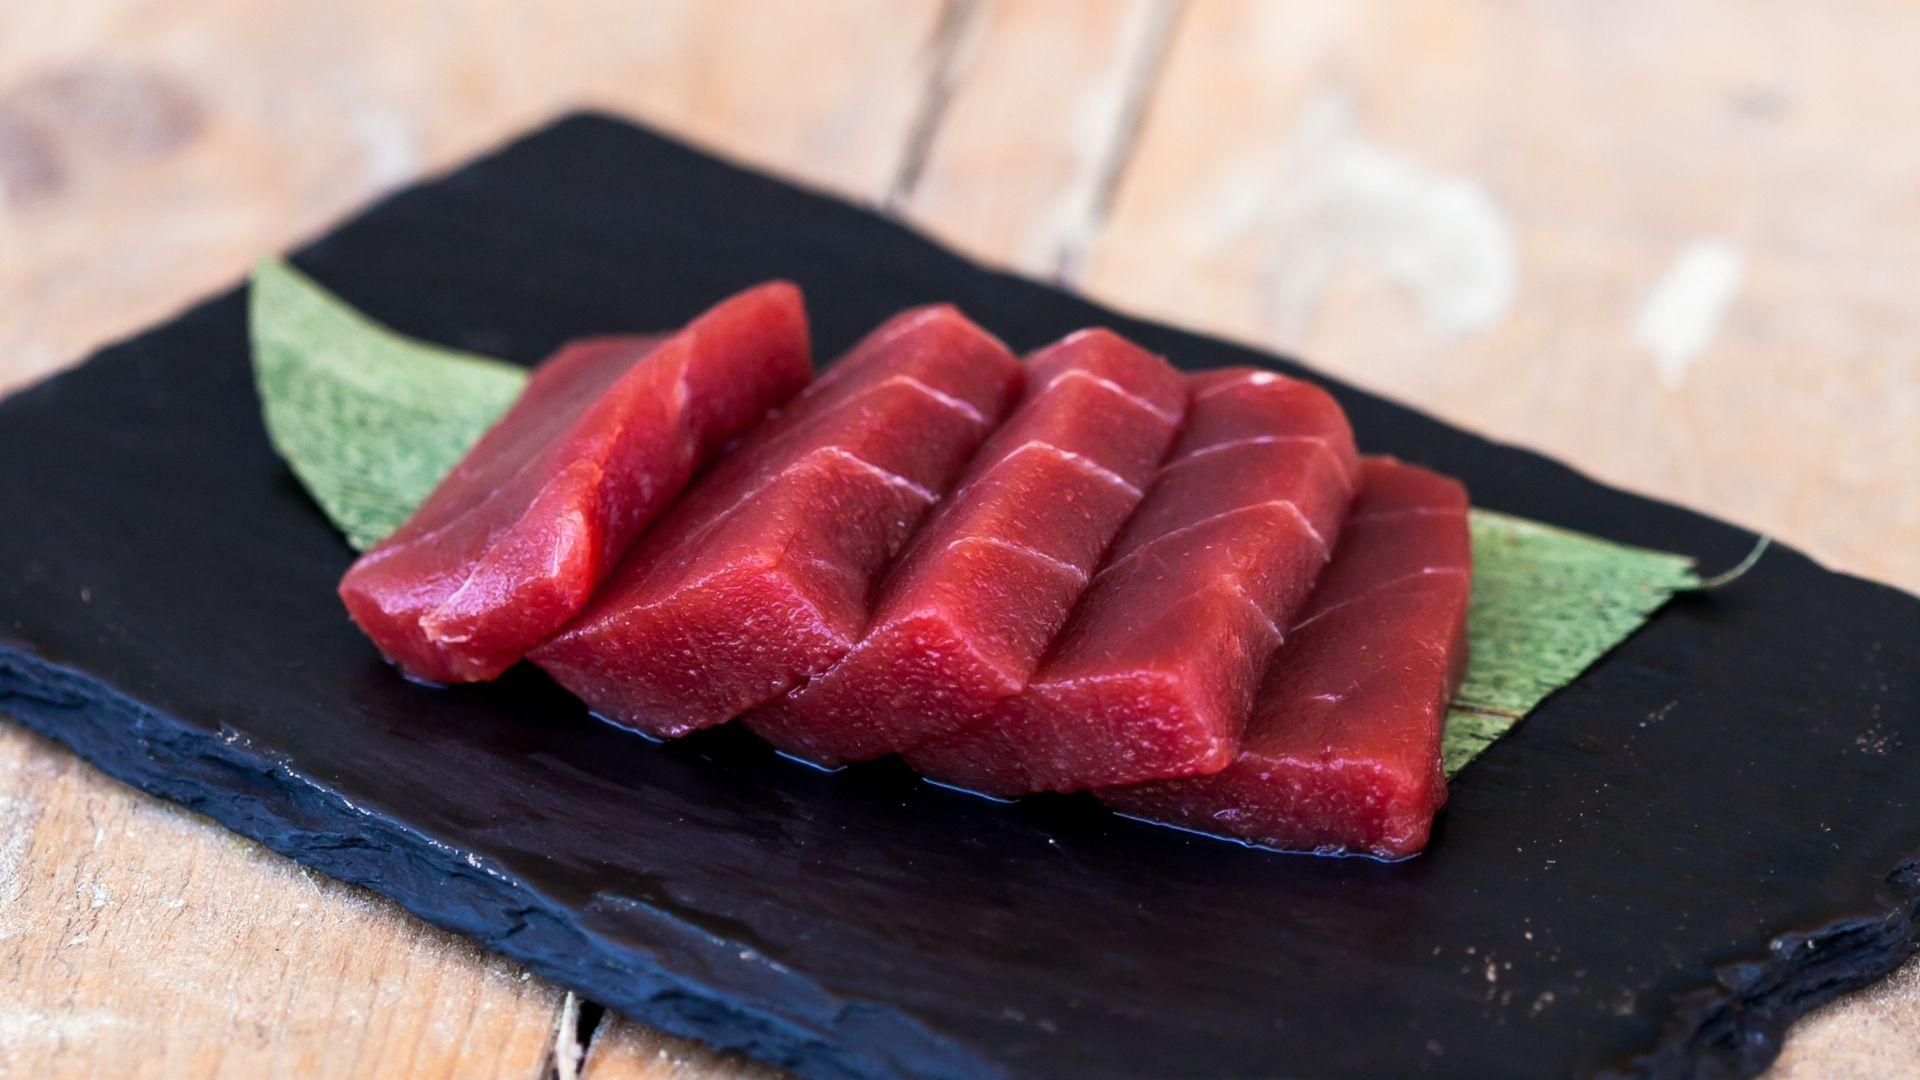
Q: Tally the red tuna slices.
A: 5